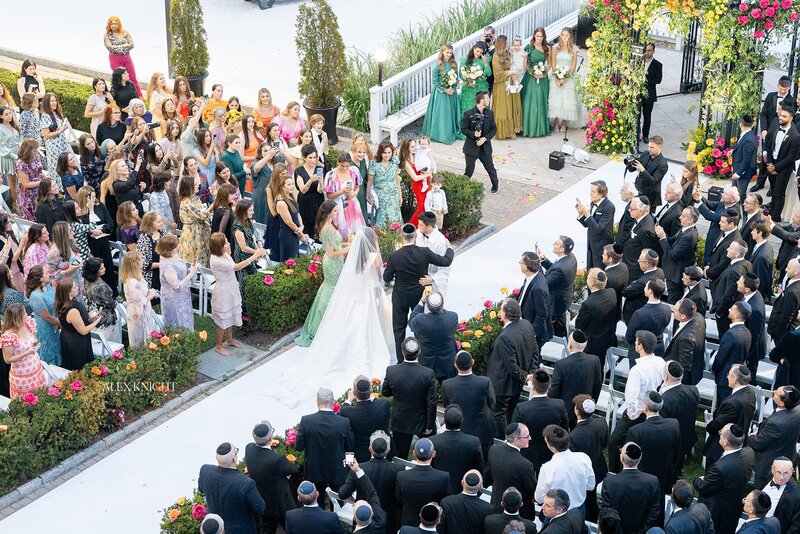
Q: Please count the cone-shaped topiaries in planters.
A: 2